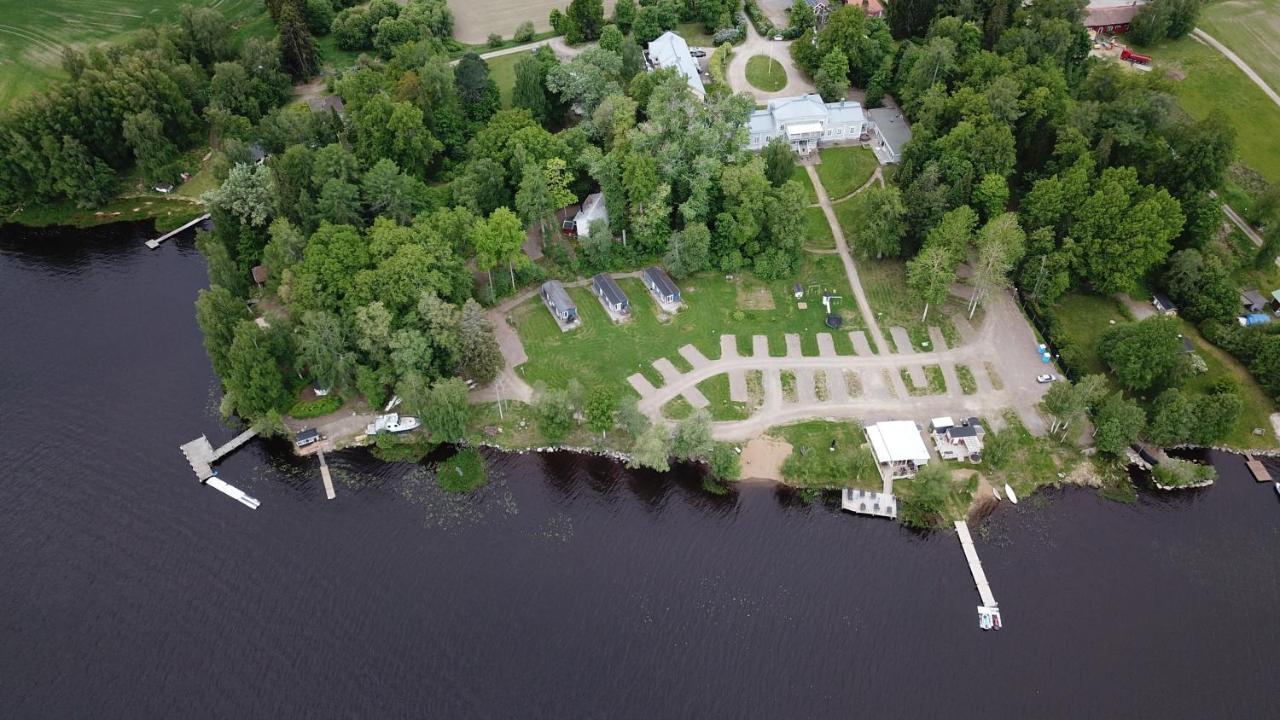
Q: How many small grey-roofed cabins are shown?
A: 3